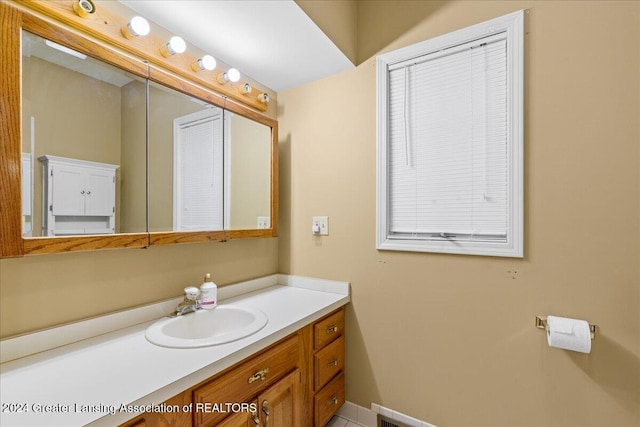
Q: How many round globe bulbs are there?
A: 4